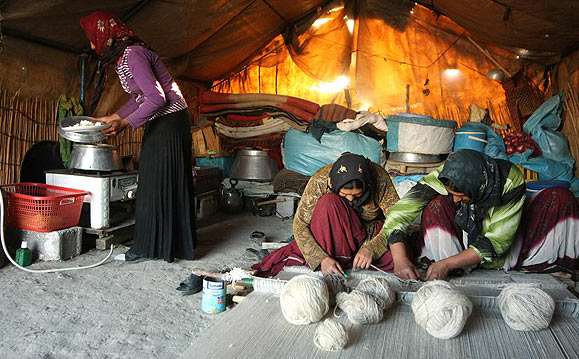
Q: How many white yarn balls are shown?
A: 6